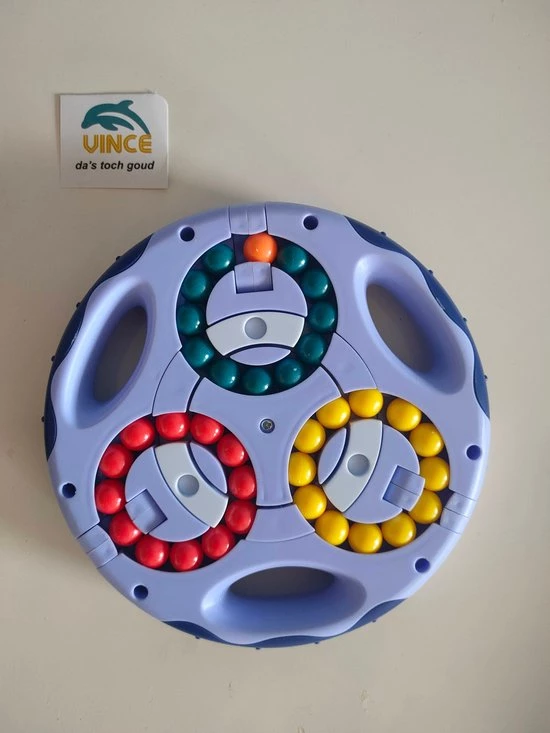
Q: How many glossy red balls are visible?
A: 12